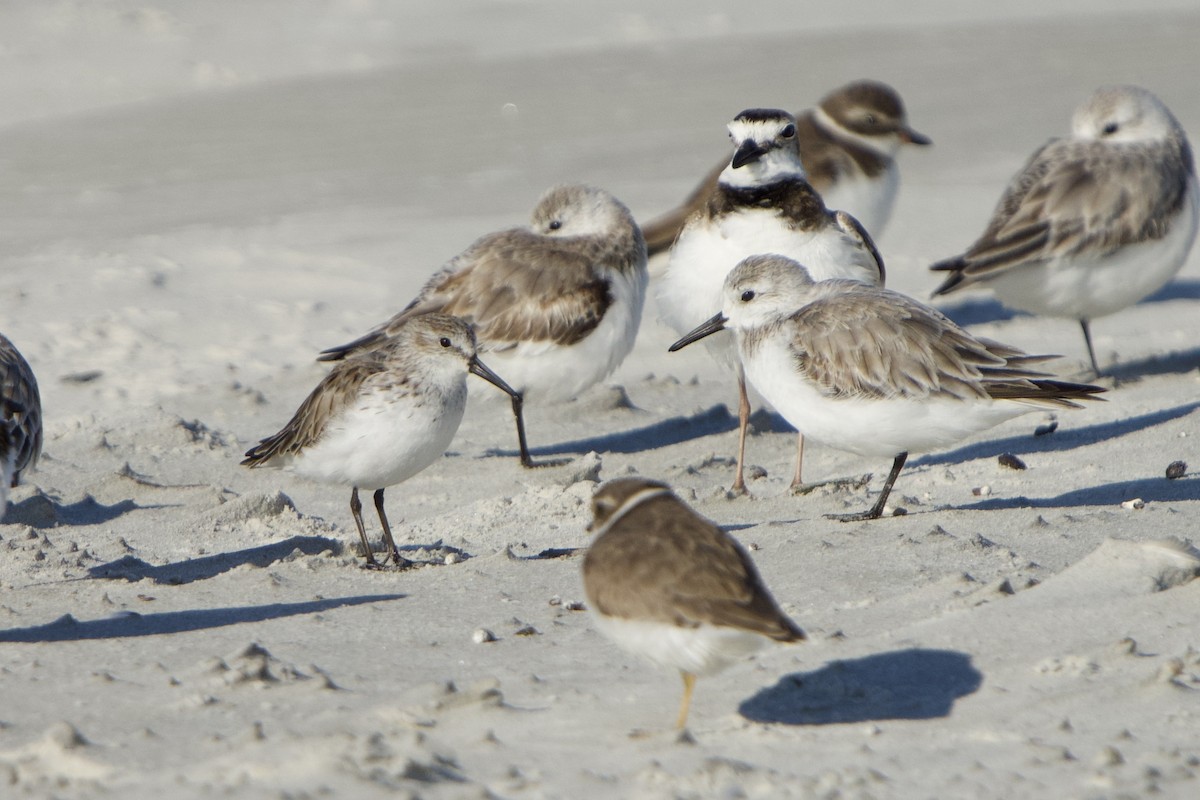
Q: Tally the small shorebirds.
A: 8